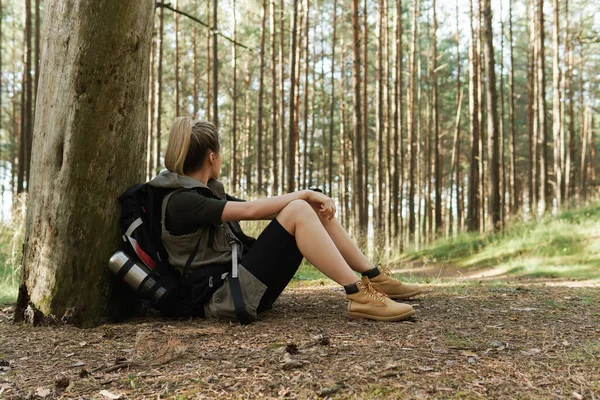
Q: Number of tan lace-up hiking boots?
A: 2